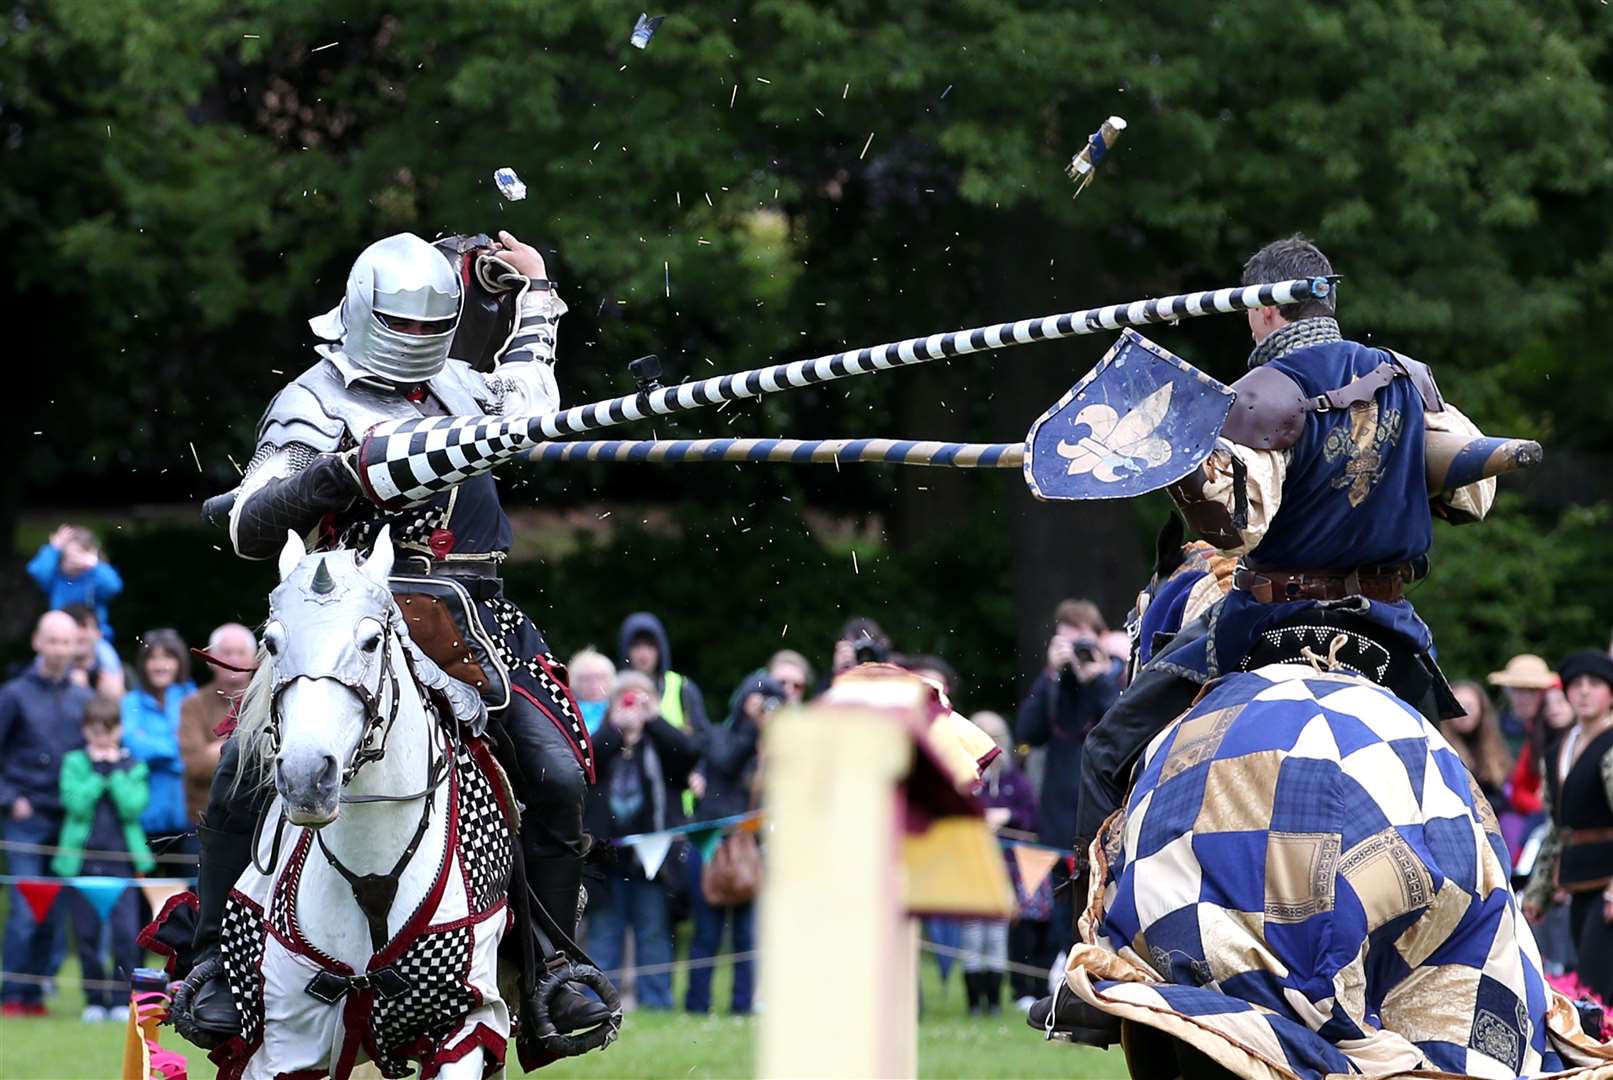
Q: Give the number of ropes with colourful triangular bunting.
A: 1